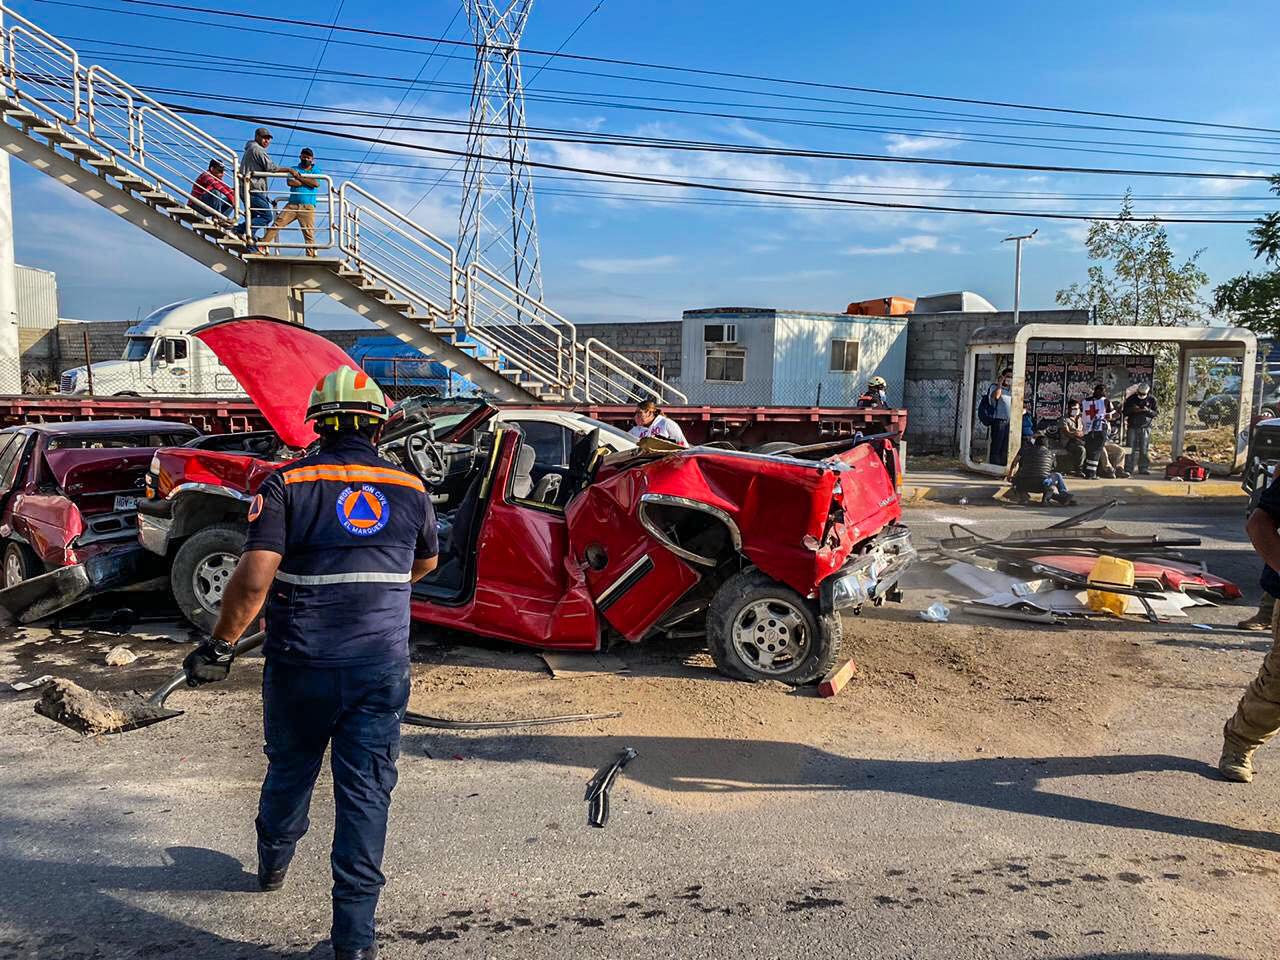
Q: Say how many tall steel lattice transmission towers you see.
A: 1